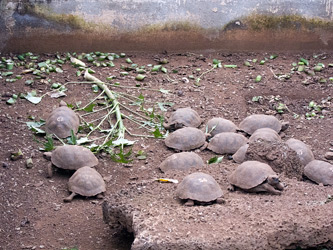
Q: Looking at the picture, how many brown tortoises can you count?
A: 15